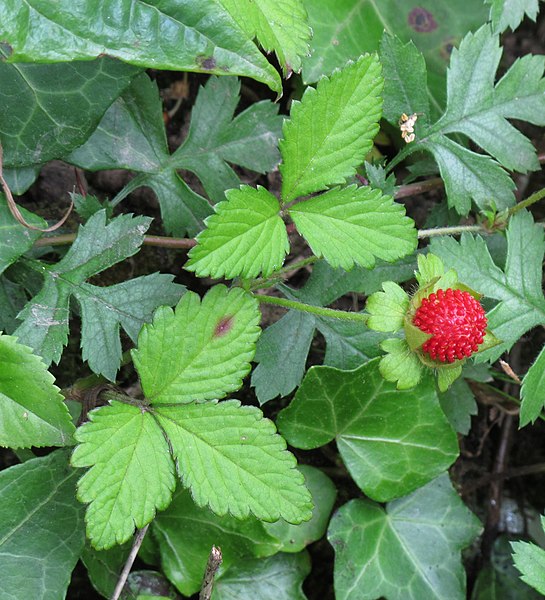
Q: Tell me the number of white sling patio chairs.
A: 0